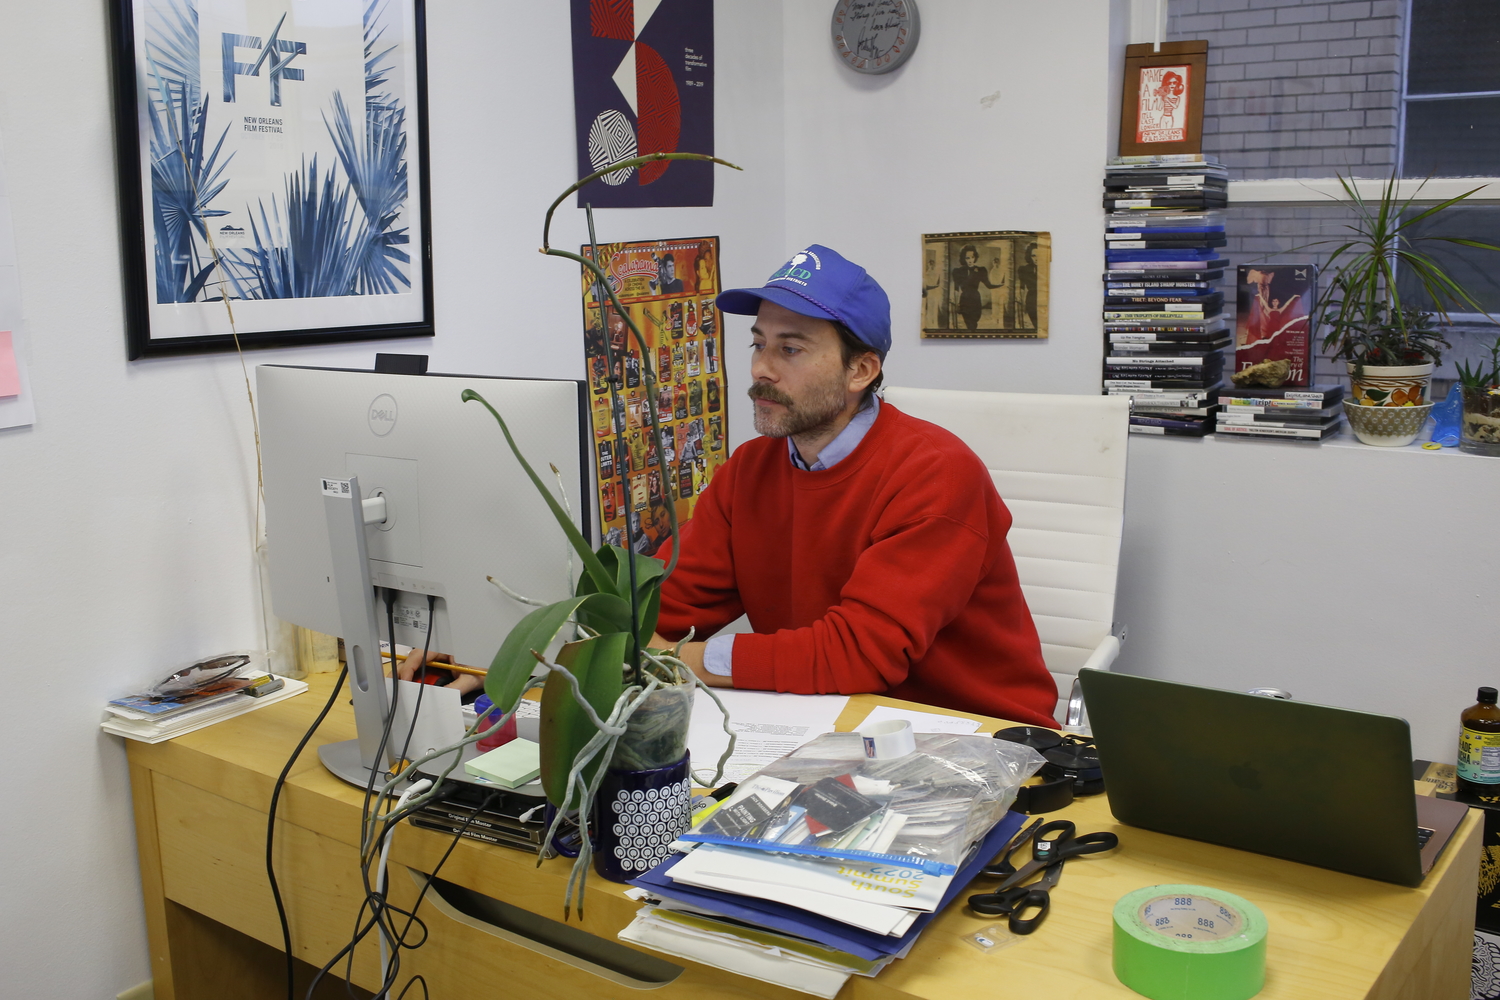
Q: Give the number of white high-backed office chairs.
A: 1